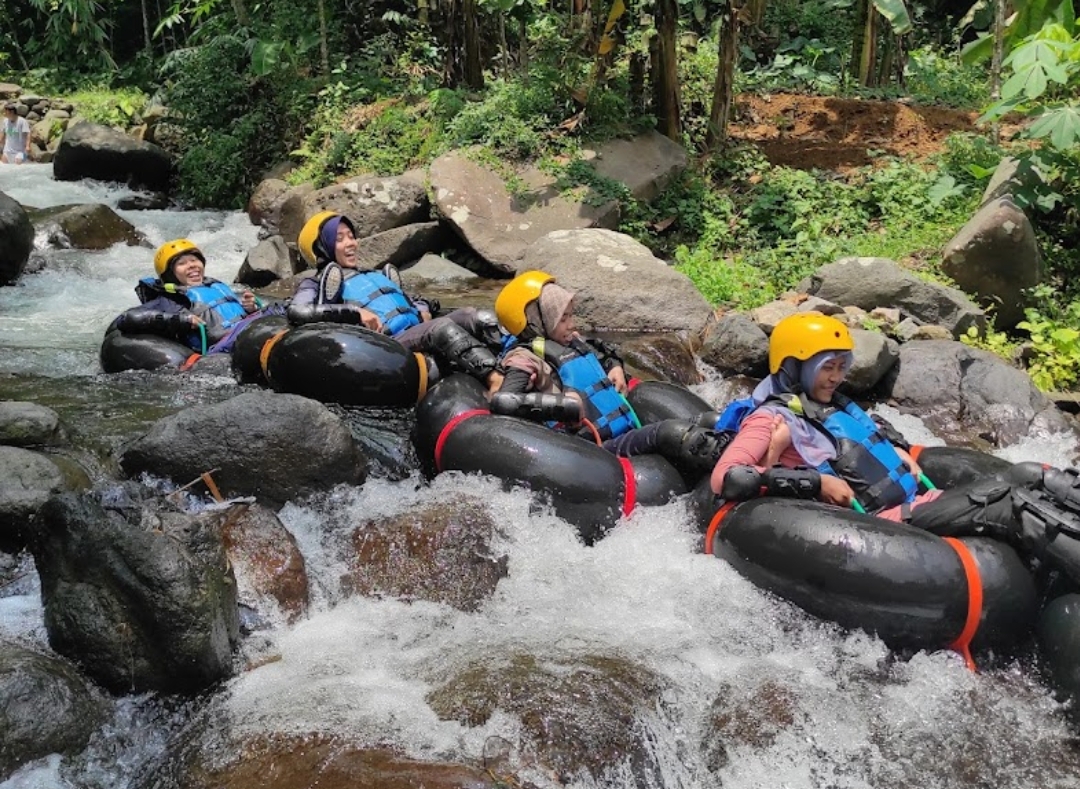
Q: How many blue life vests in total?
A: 4